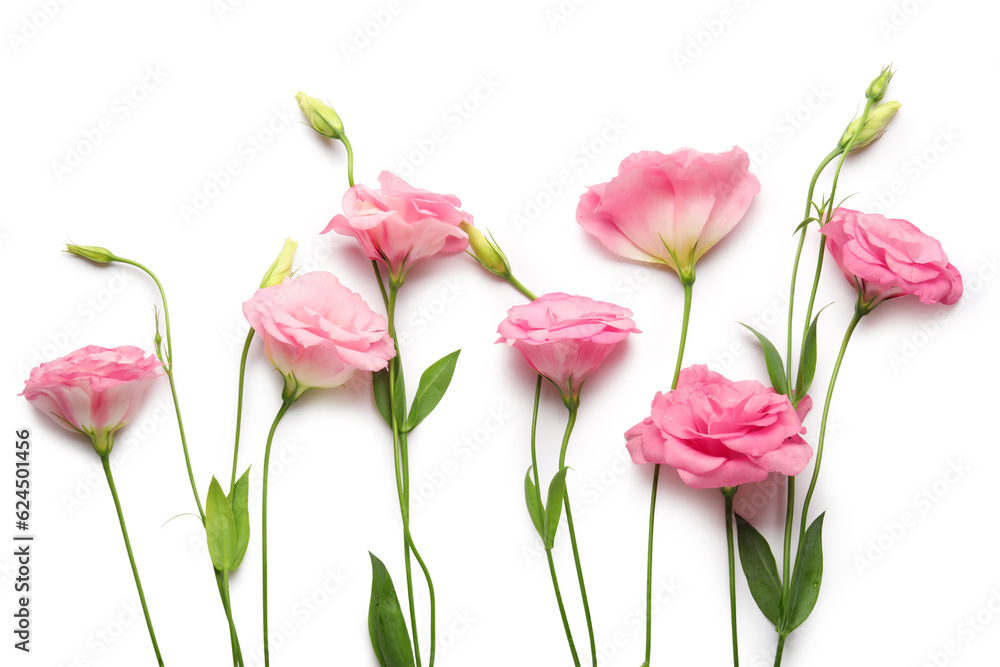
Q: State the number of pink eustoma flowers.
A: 7